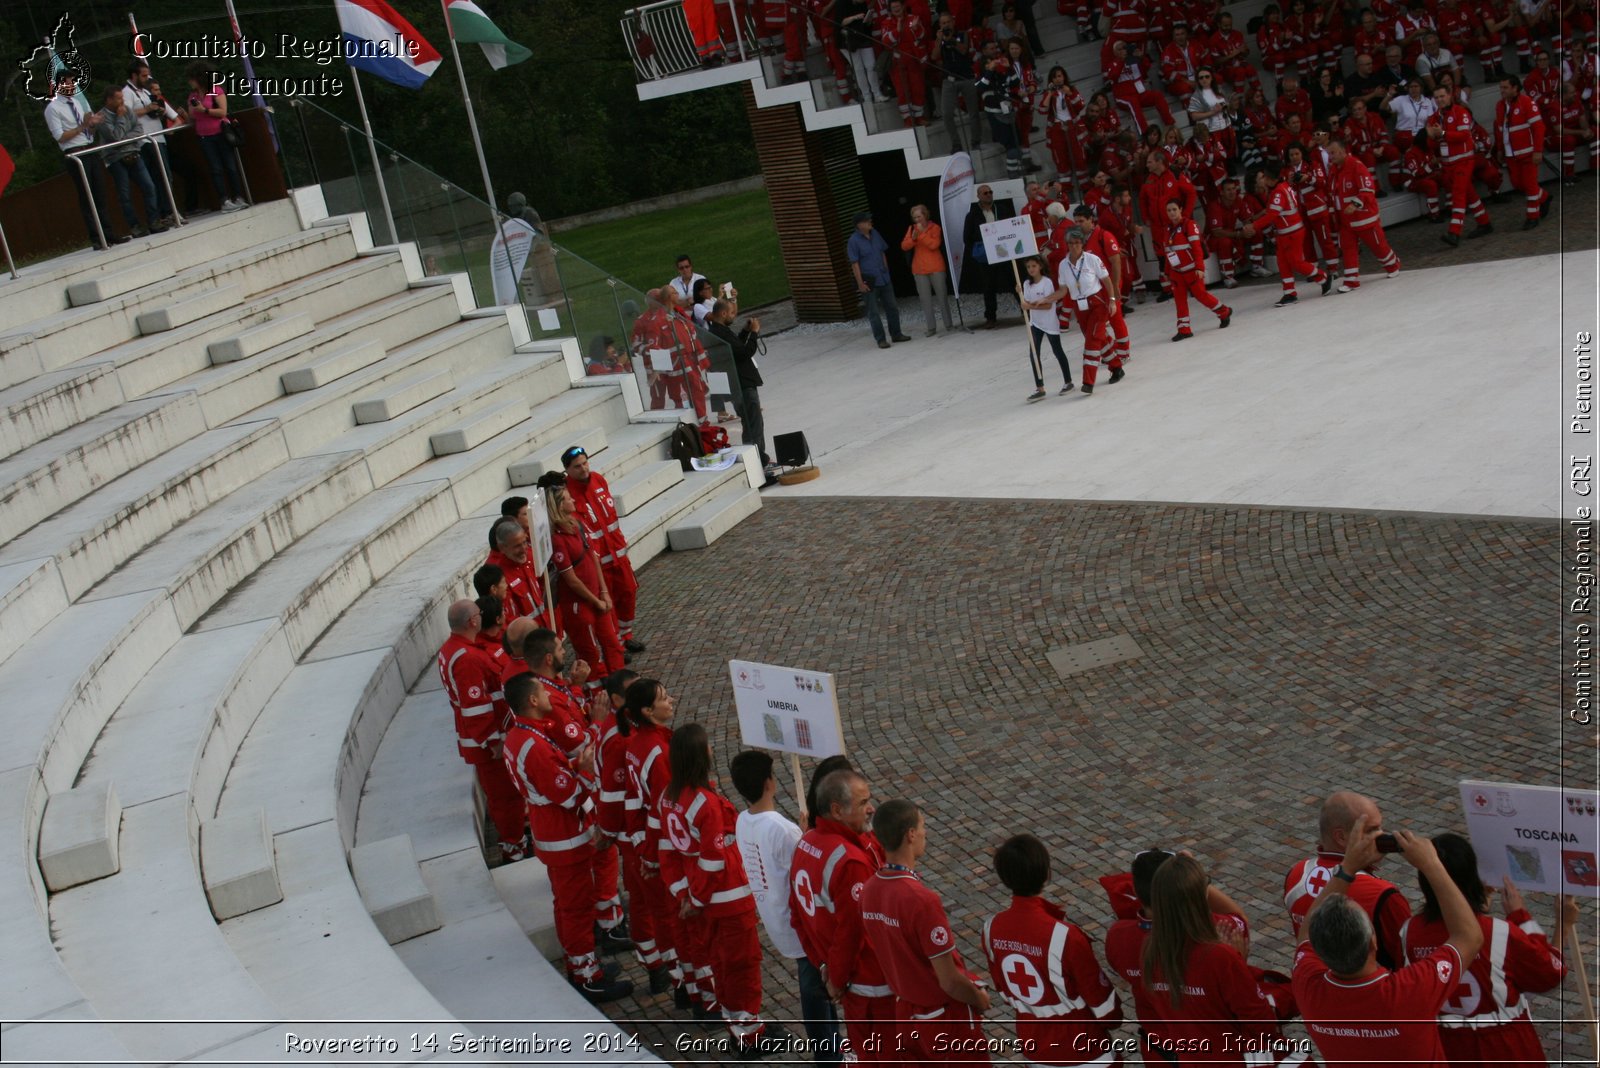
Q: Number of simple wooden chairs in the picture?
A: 0